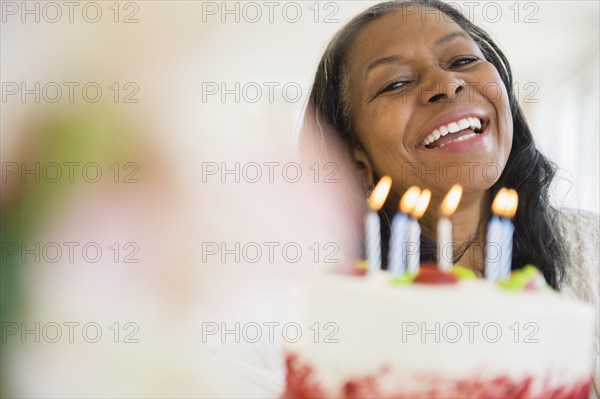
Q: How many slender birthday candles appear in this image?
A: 6